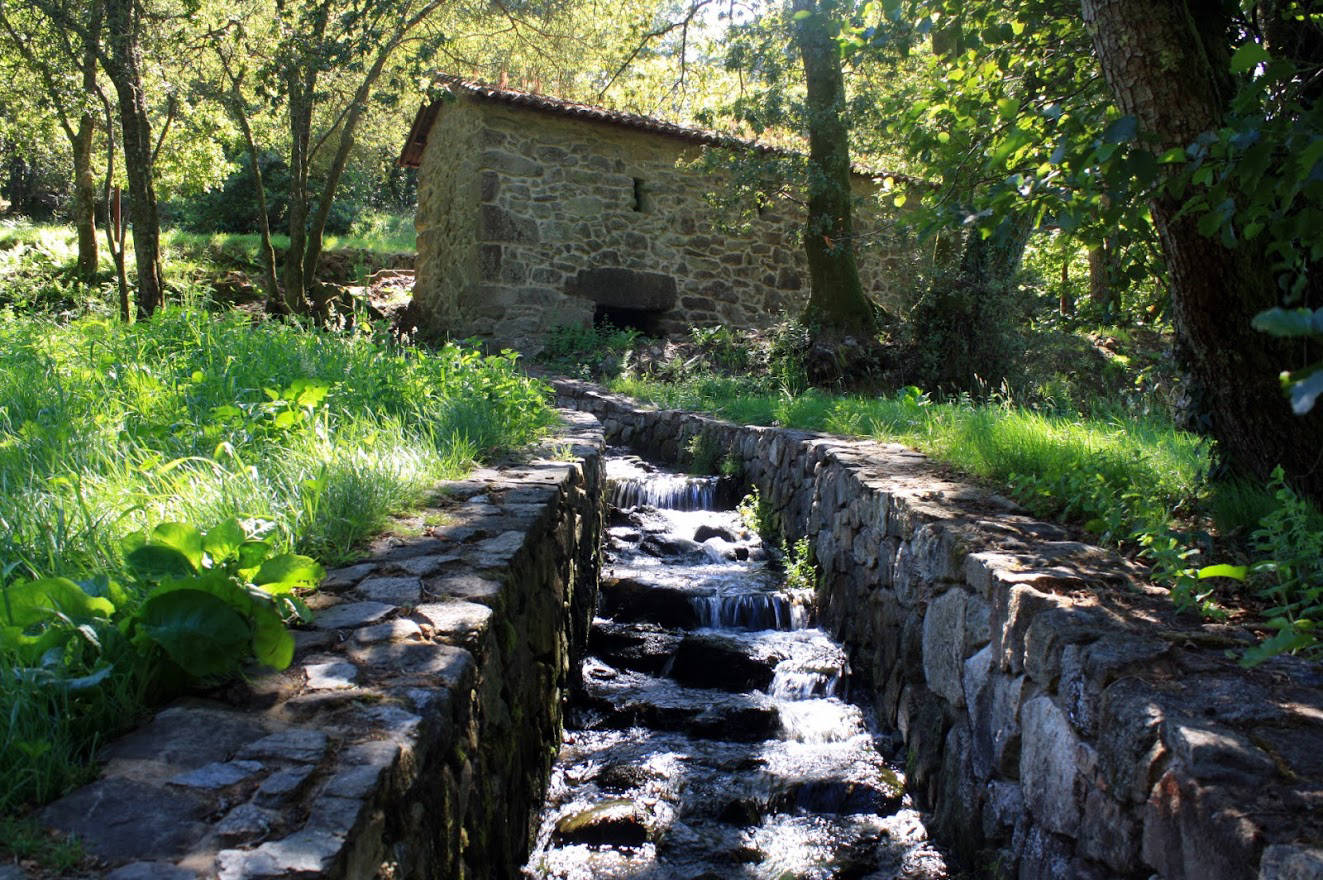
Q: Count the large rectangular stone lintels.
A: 1